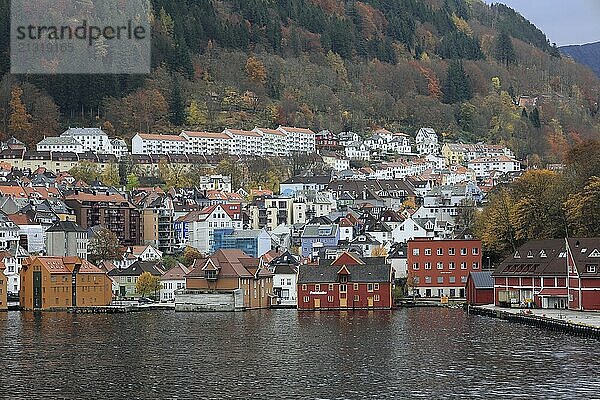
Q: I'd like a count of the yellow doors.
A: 3